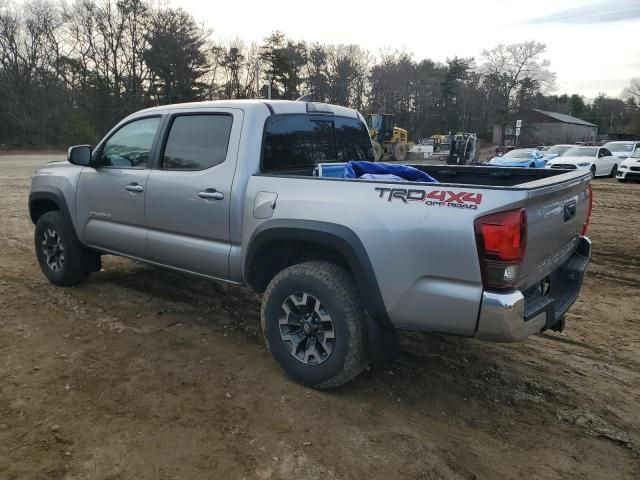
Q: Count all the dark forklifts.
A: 1